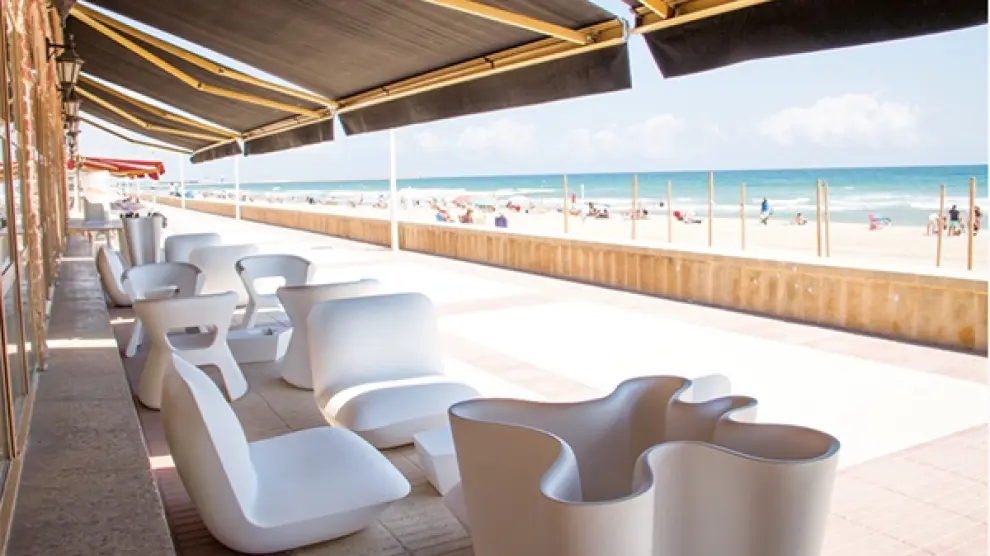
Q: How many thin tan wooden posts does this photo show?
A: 9